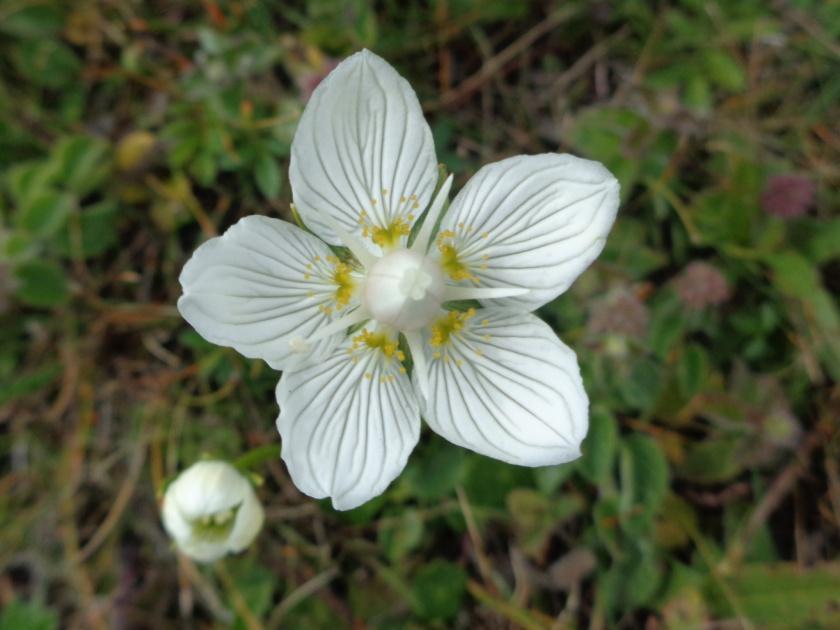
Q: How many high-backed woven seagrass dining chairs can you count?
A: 0